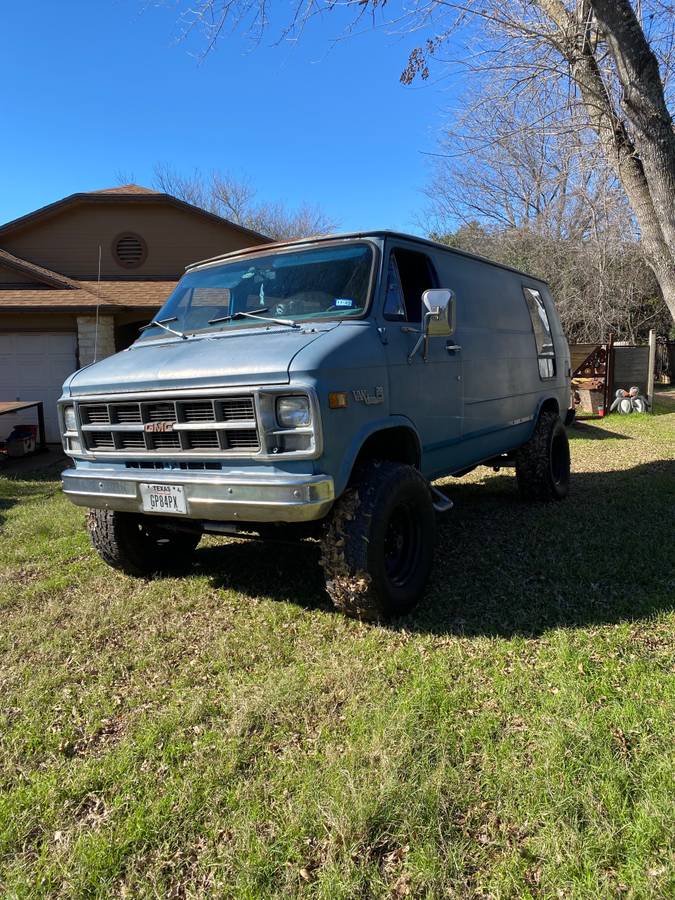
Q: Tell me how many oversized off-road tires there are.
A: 3